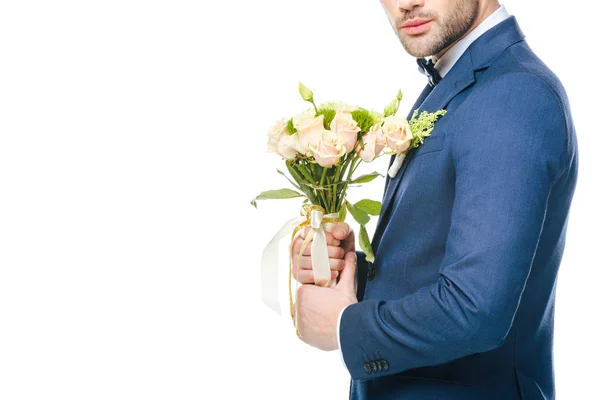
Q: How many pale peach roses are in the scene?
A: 6